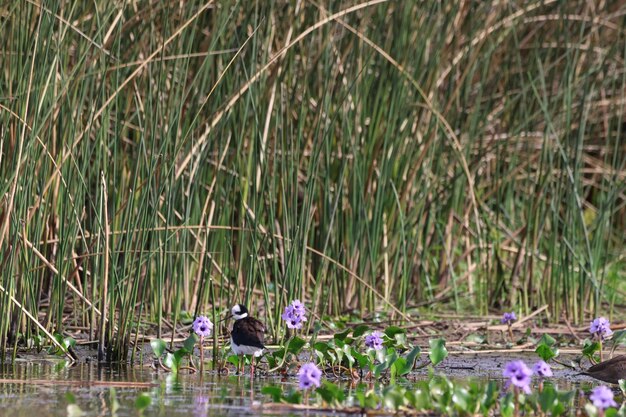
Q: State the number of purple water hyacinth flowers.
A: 9